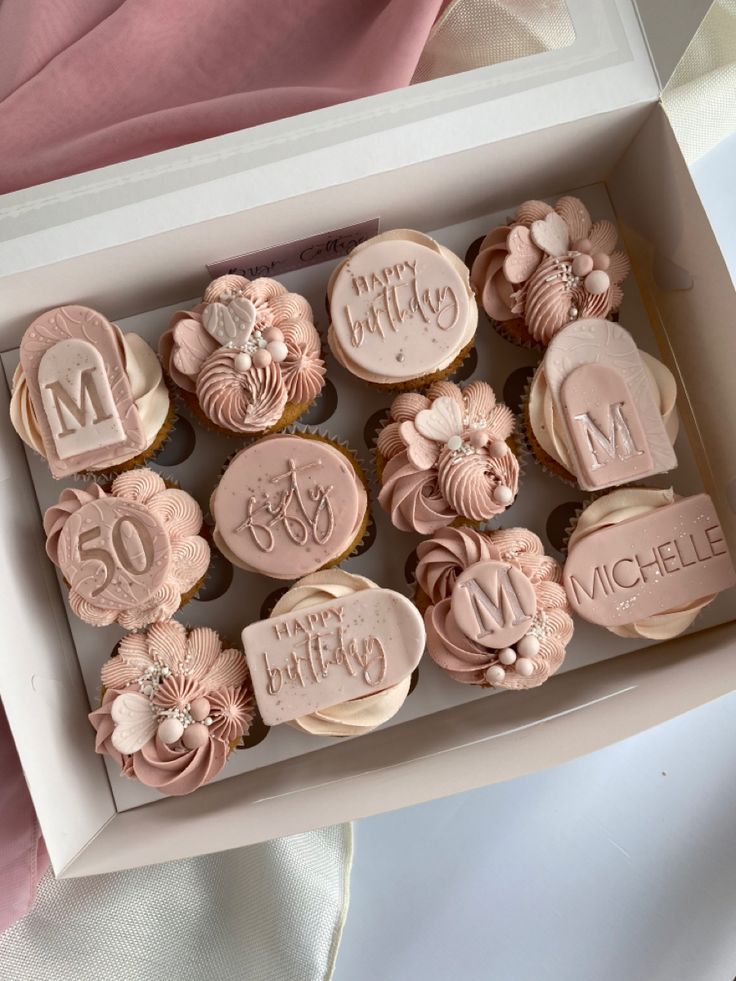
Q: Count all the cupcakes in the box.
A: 12